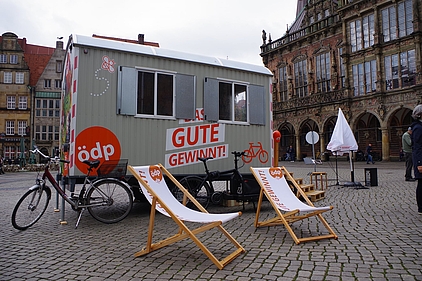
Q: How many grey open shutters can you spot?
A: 4